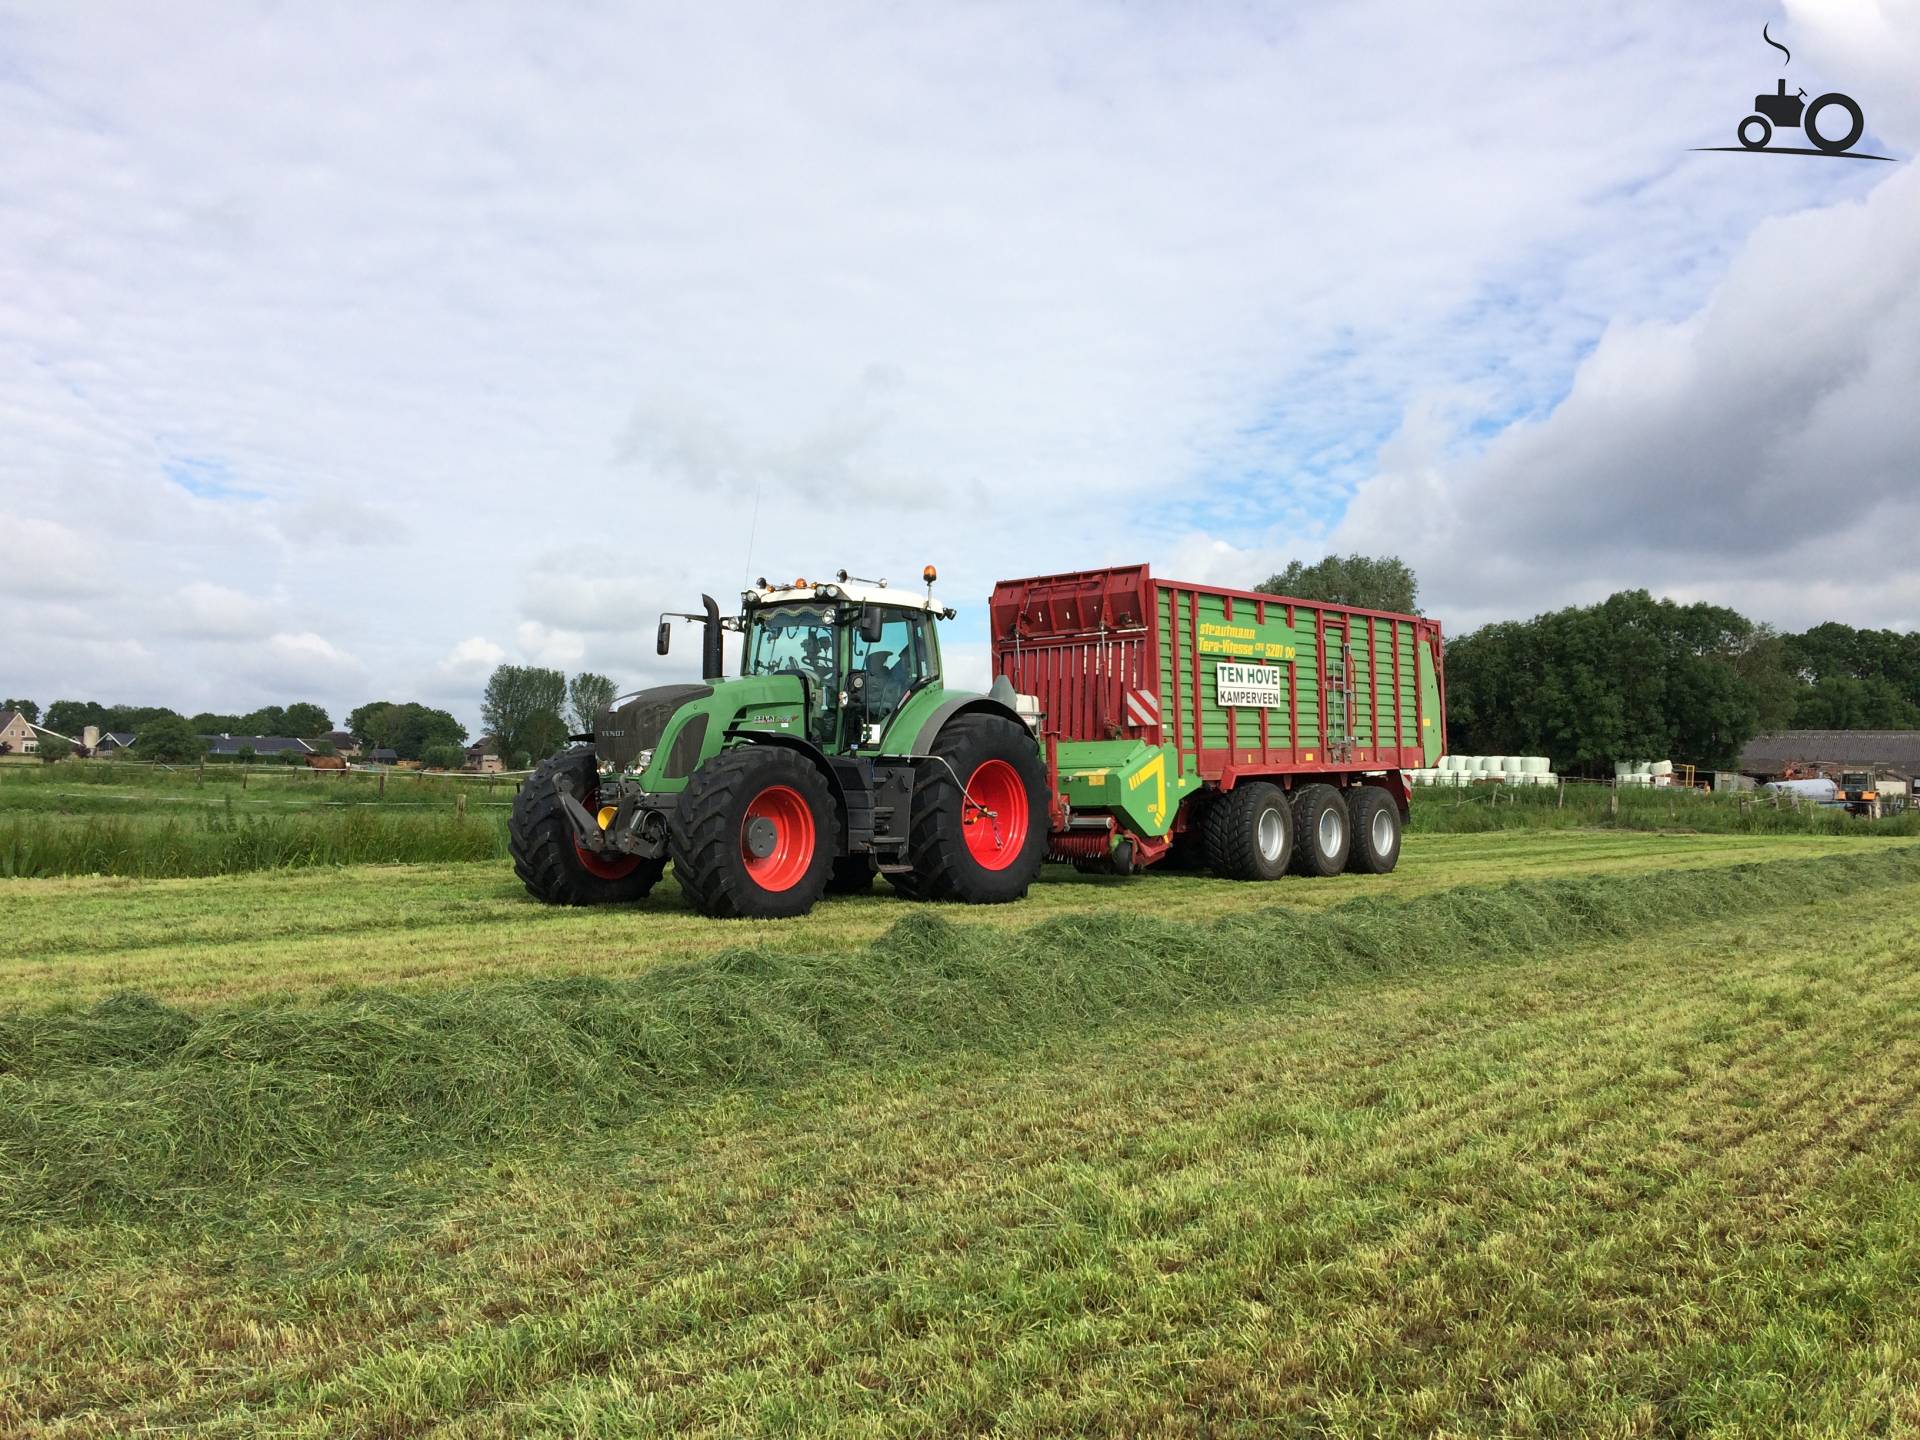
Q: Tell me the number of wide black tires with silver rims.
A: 3